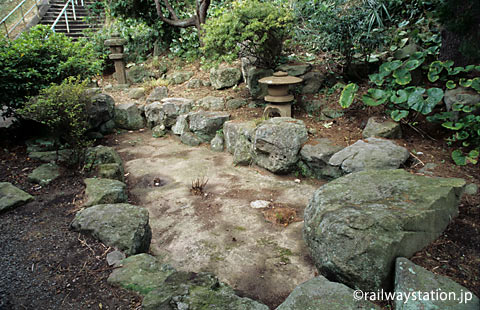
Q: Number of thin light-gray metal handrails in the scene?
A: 2